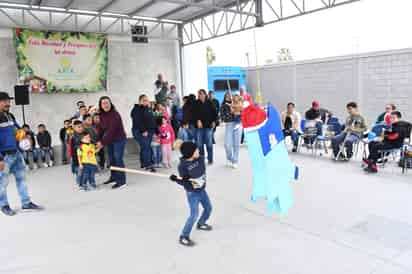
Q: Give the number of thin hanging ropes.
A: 1